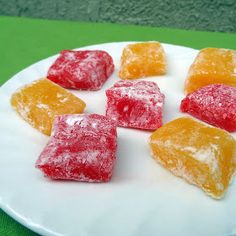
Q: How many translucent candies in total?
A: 8